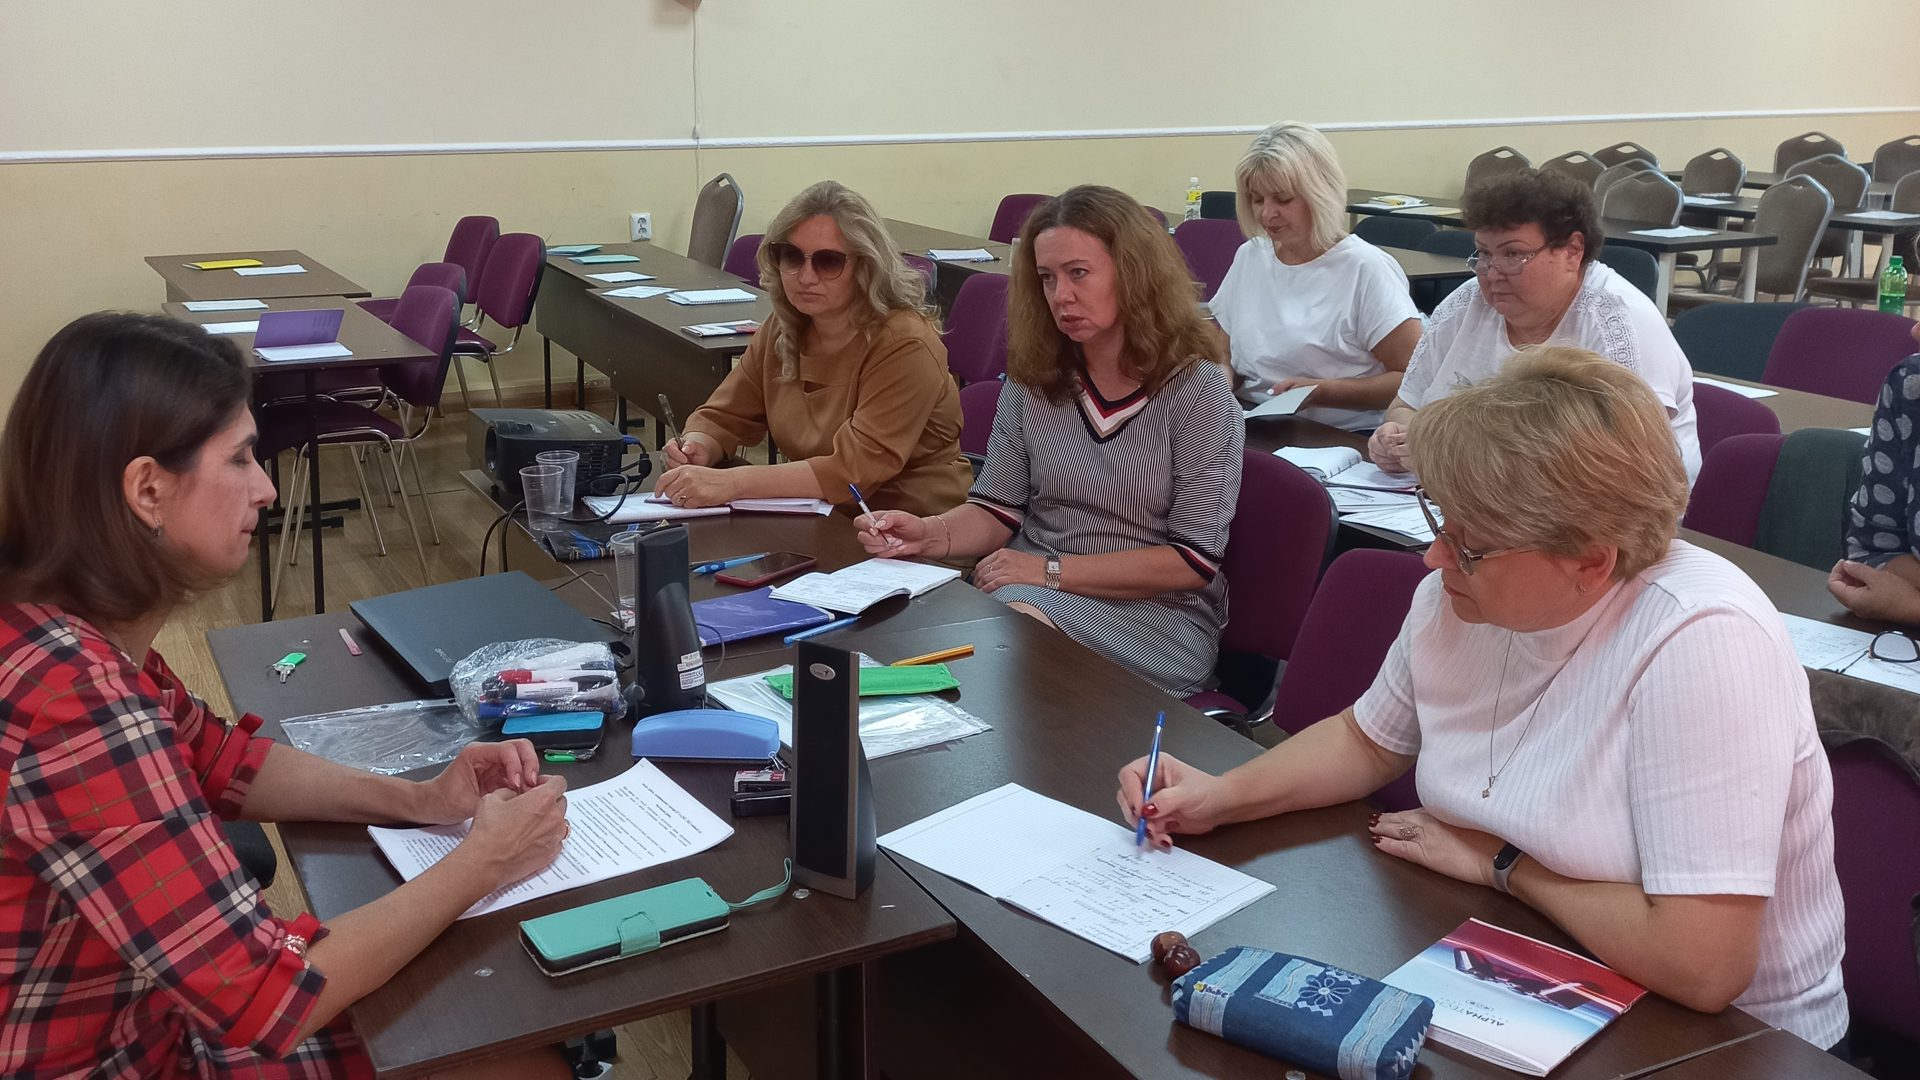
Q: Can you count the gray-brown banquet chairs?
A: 12